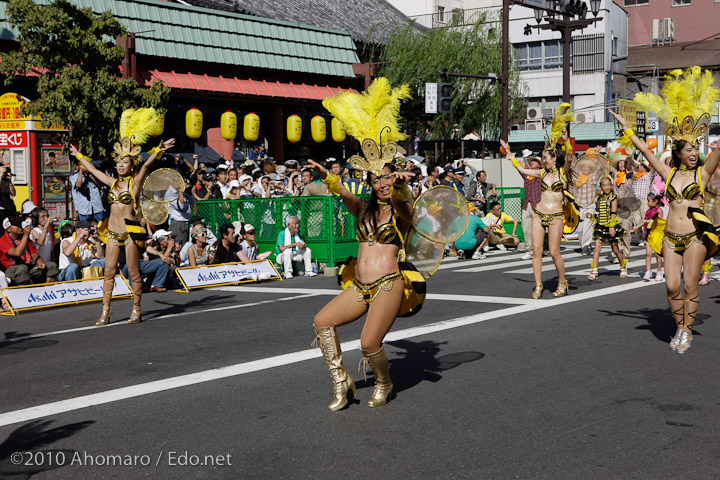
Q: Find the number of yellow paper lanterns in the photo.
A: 7